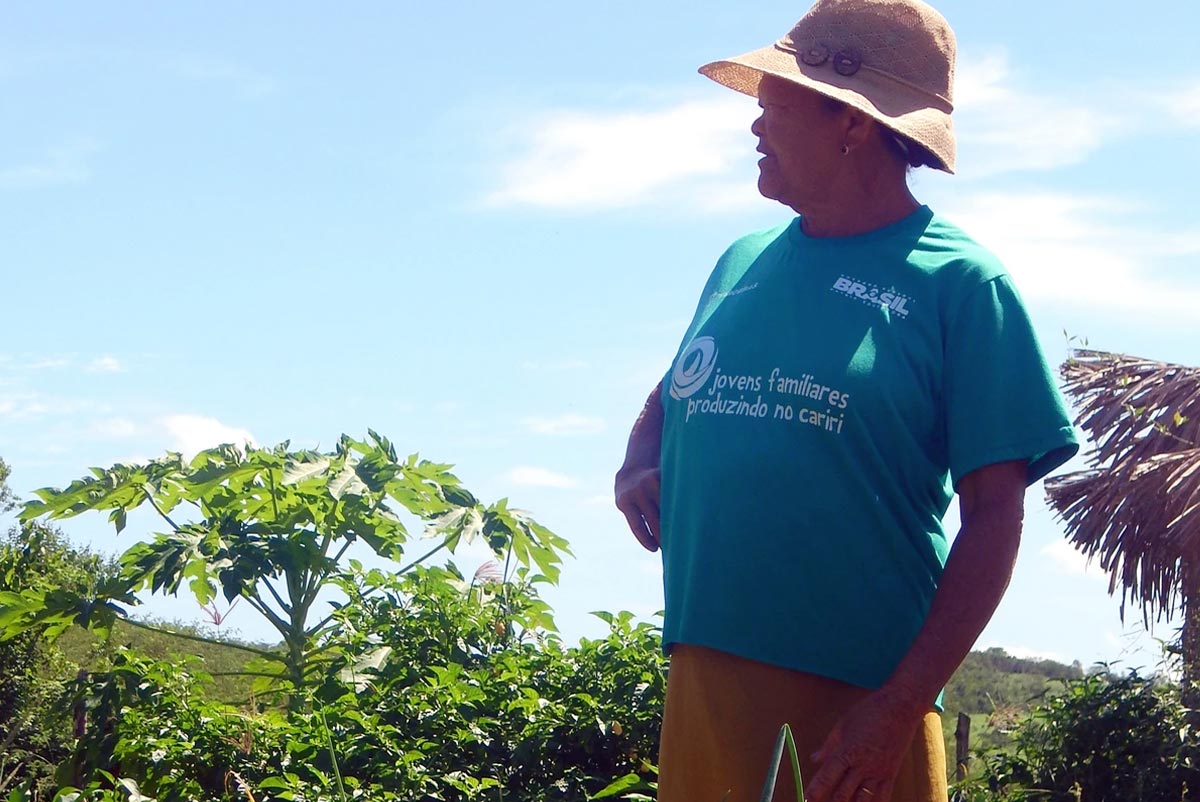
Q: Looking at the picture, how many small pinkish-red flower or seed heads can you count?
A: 2